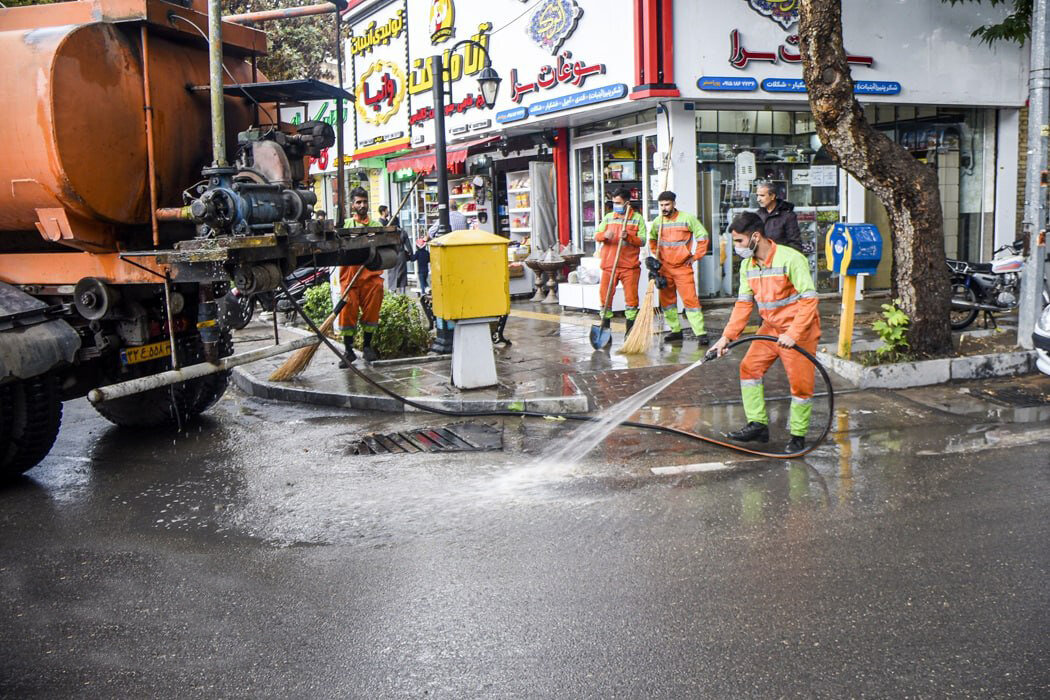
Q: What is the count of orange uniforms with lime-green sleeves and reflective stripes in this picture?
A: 4